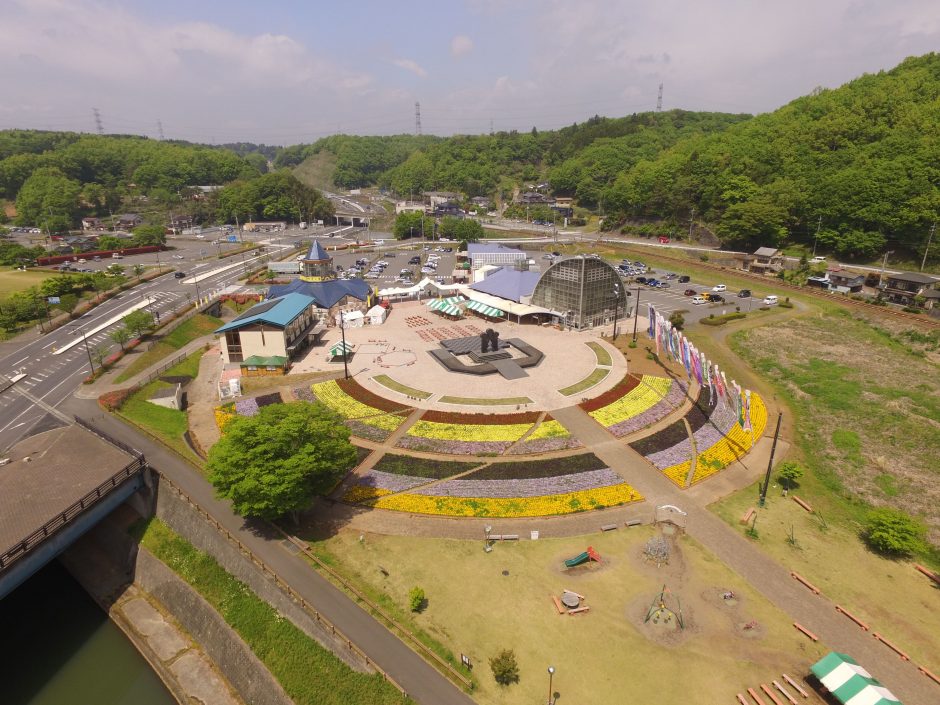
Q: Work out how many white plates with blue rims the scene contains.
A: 0